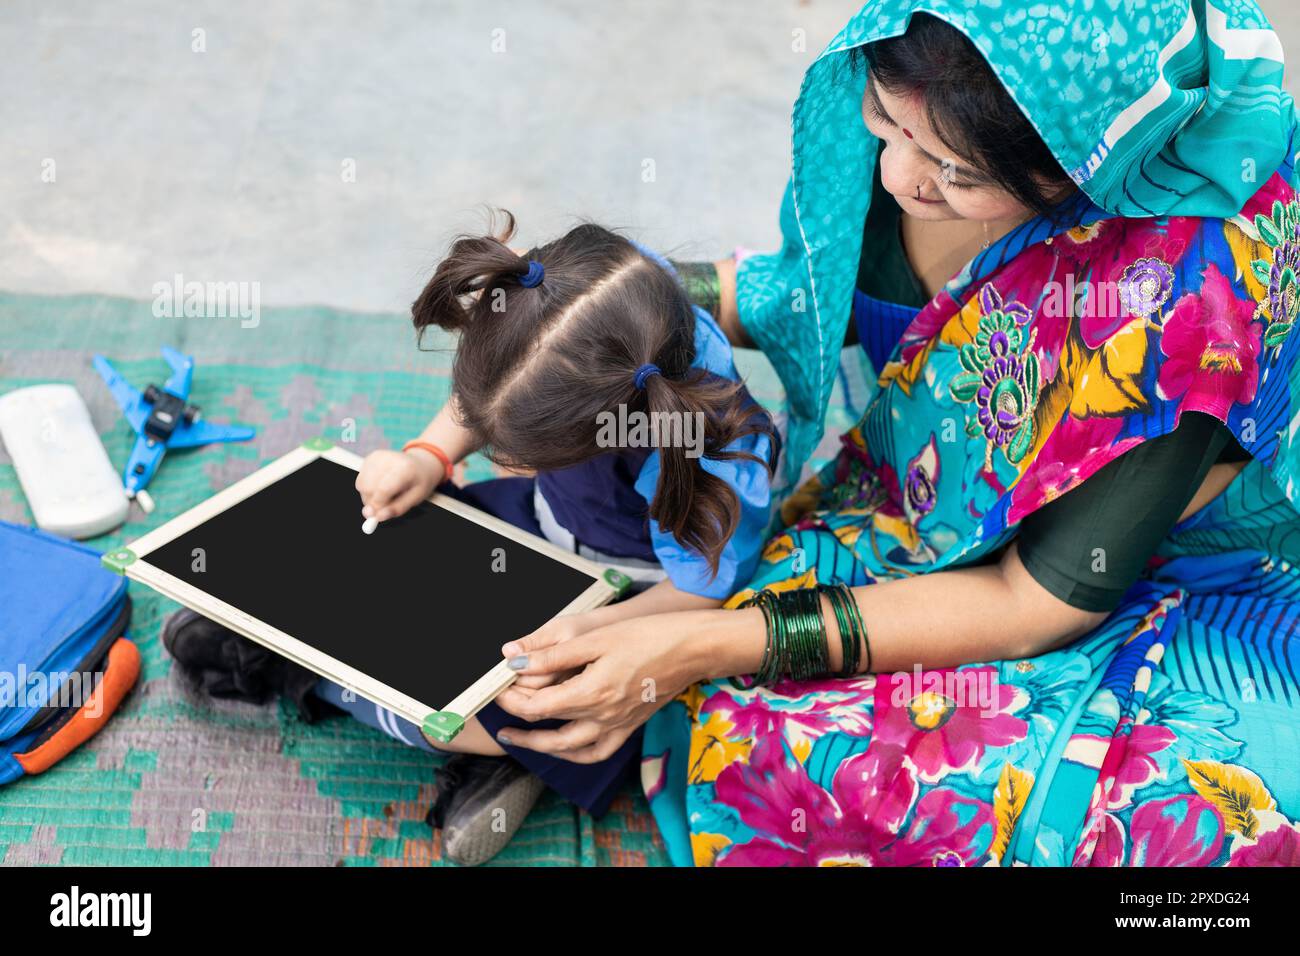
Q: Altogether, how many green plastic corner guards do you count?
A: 4